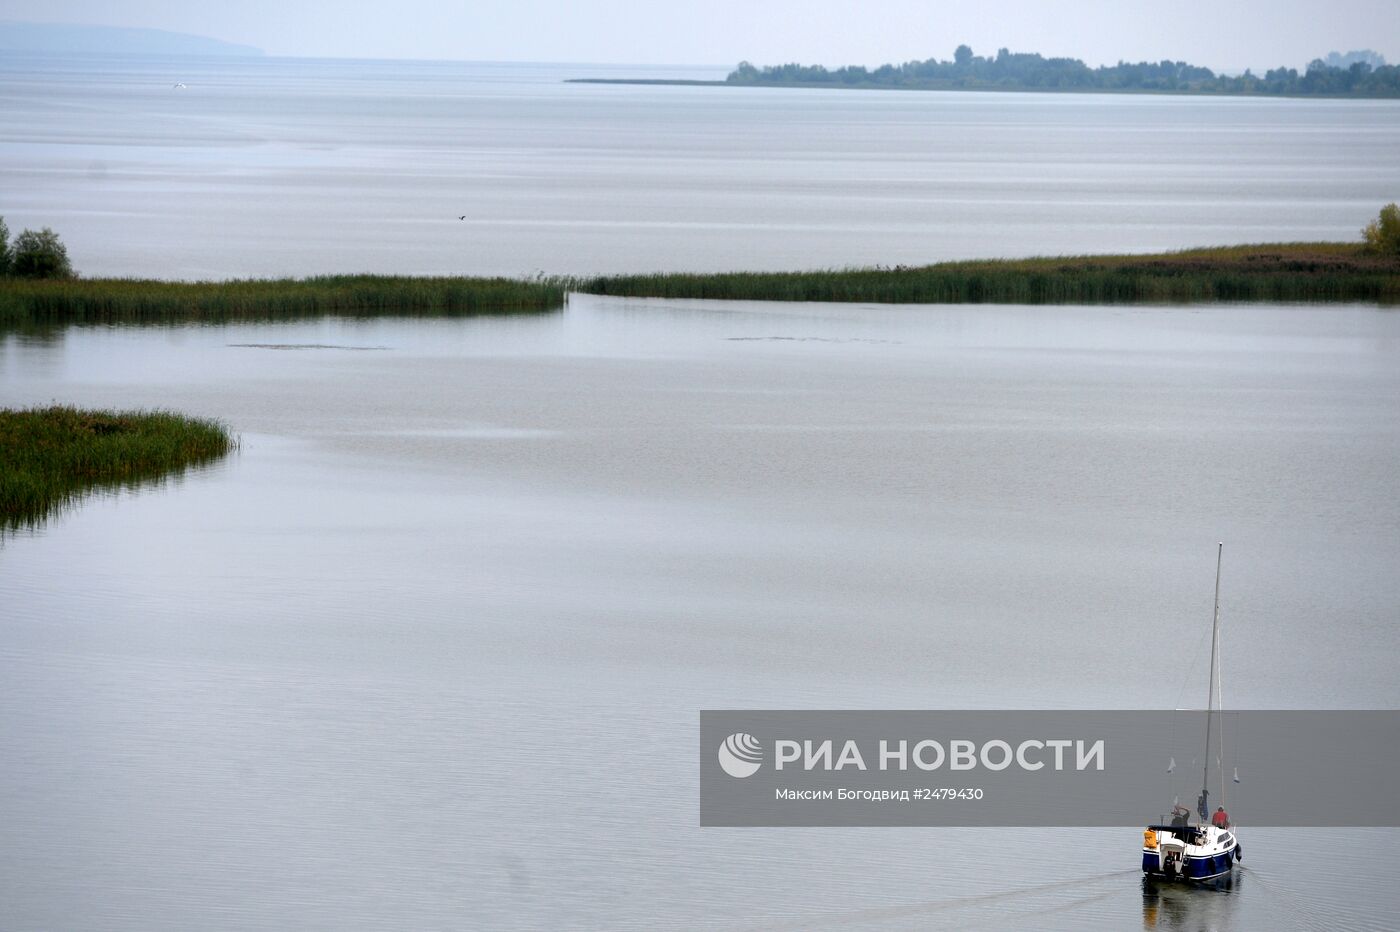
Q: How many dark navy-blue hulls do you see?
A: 1